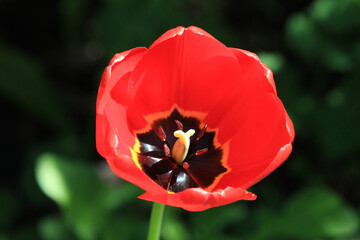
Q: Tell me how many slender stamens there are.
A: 6